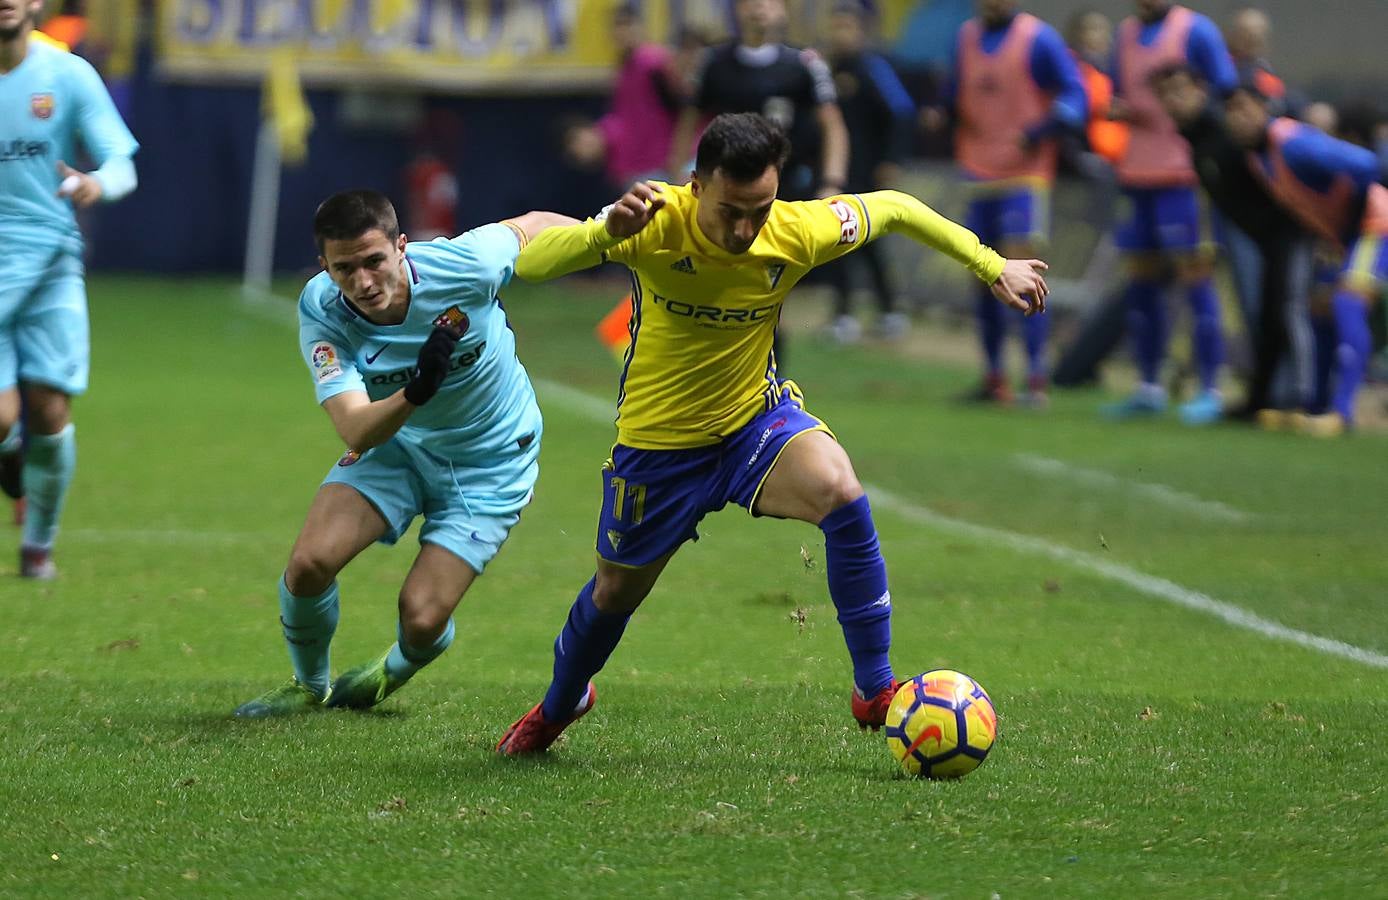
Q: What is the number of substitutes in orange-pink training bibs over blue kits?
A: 3